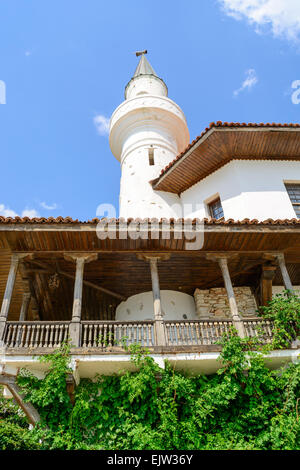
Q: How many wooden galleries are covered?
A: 1